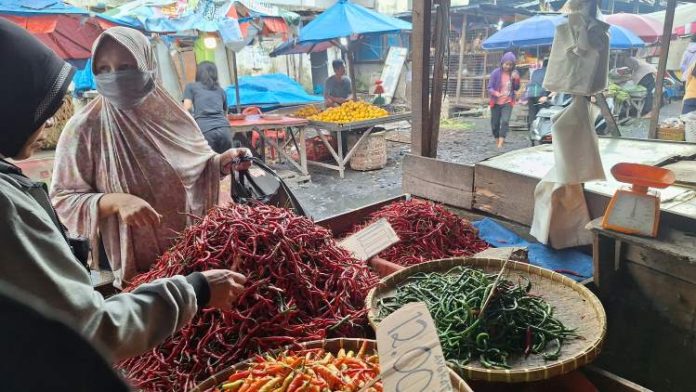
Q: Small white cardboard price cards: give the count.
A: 2